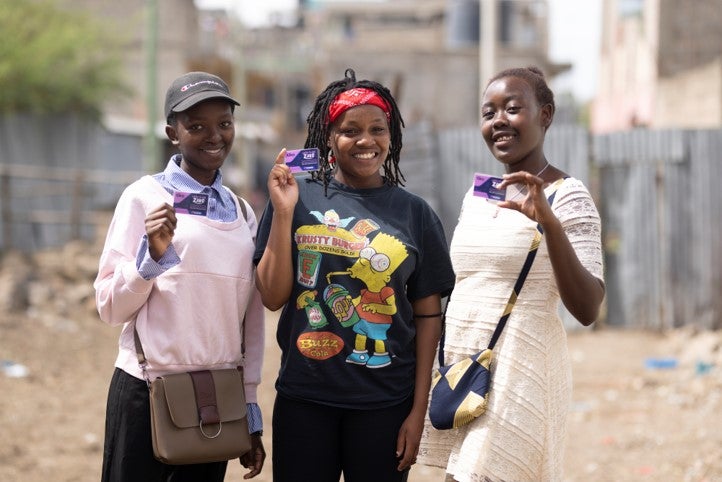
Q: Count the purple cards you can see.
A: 3